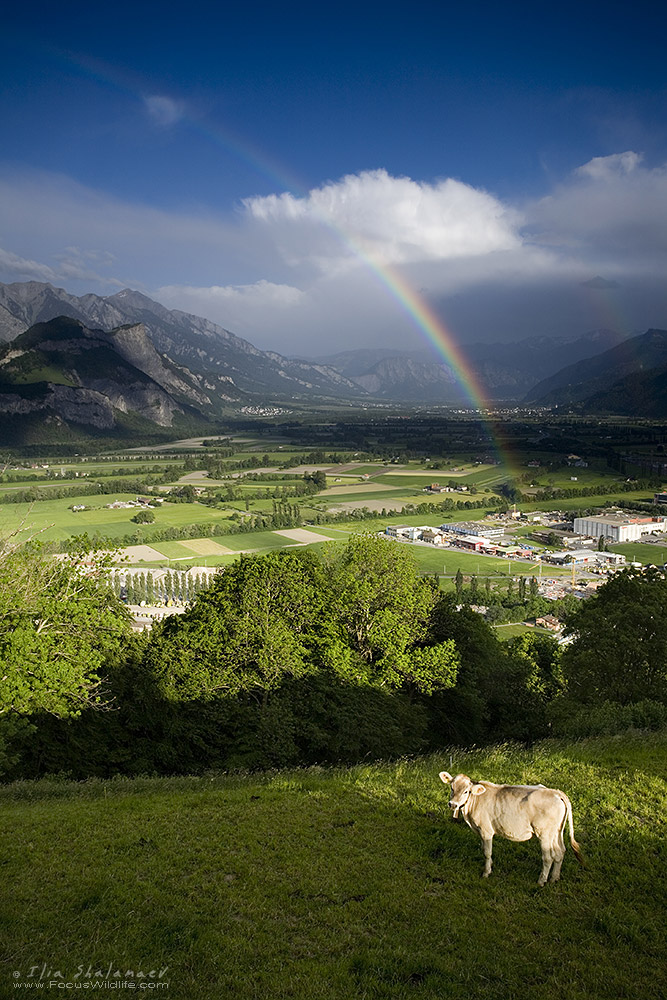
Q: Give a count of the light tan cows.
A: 1